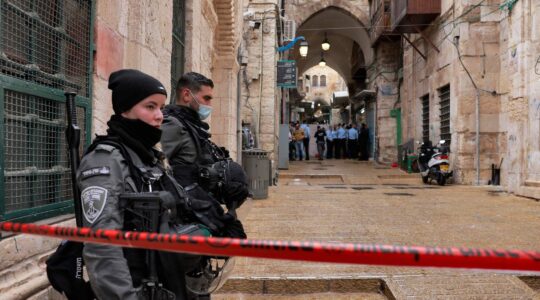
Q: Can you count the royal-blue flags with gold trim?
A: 0